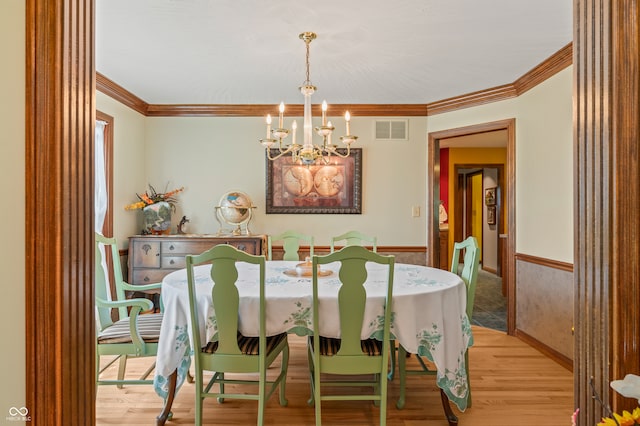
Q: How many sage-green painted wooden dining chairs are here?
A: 6